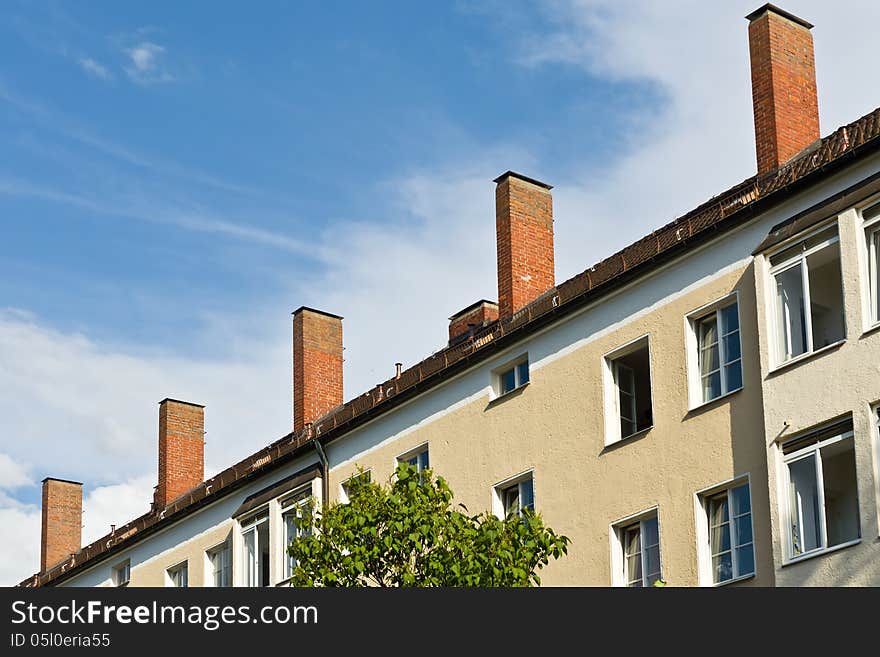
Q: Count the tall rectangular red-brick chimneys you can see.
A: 5